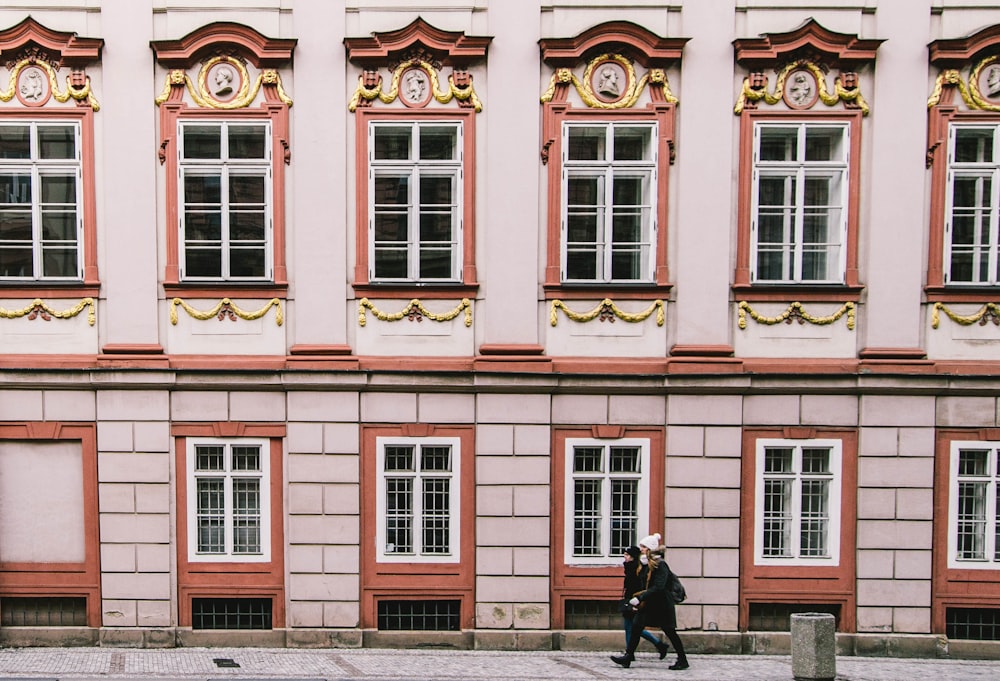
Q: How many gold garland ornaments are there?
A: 12